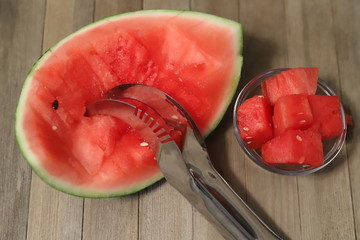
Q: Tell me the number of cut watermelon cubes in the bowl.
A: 5